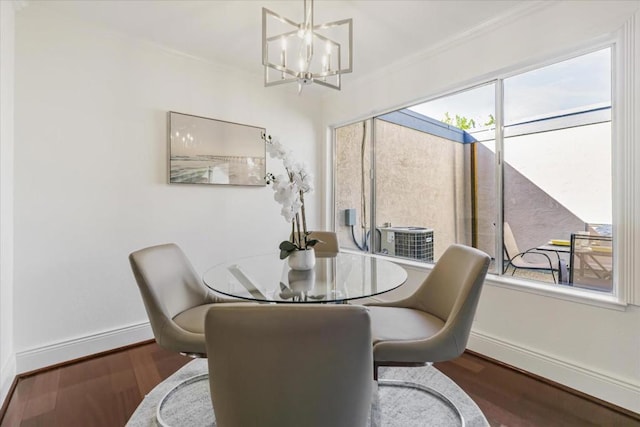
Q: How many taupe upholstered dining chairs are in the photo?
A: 4